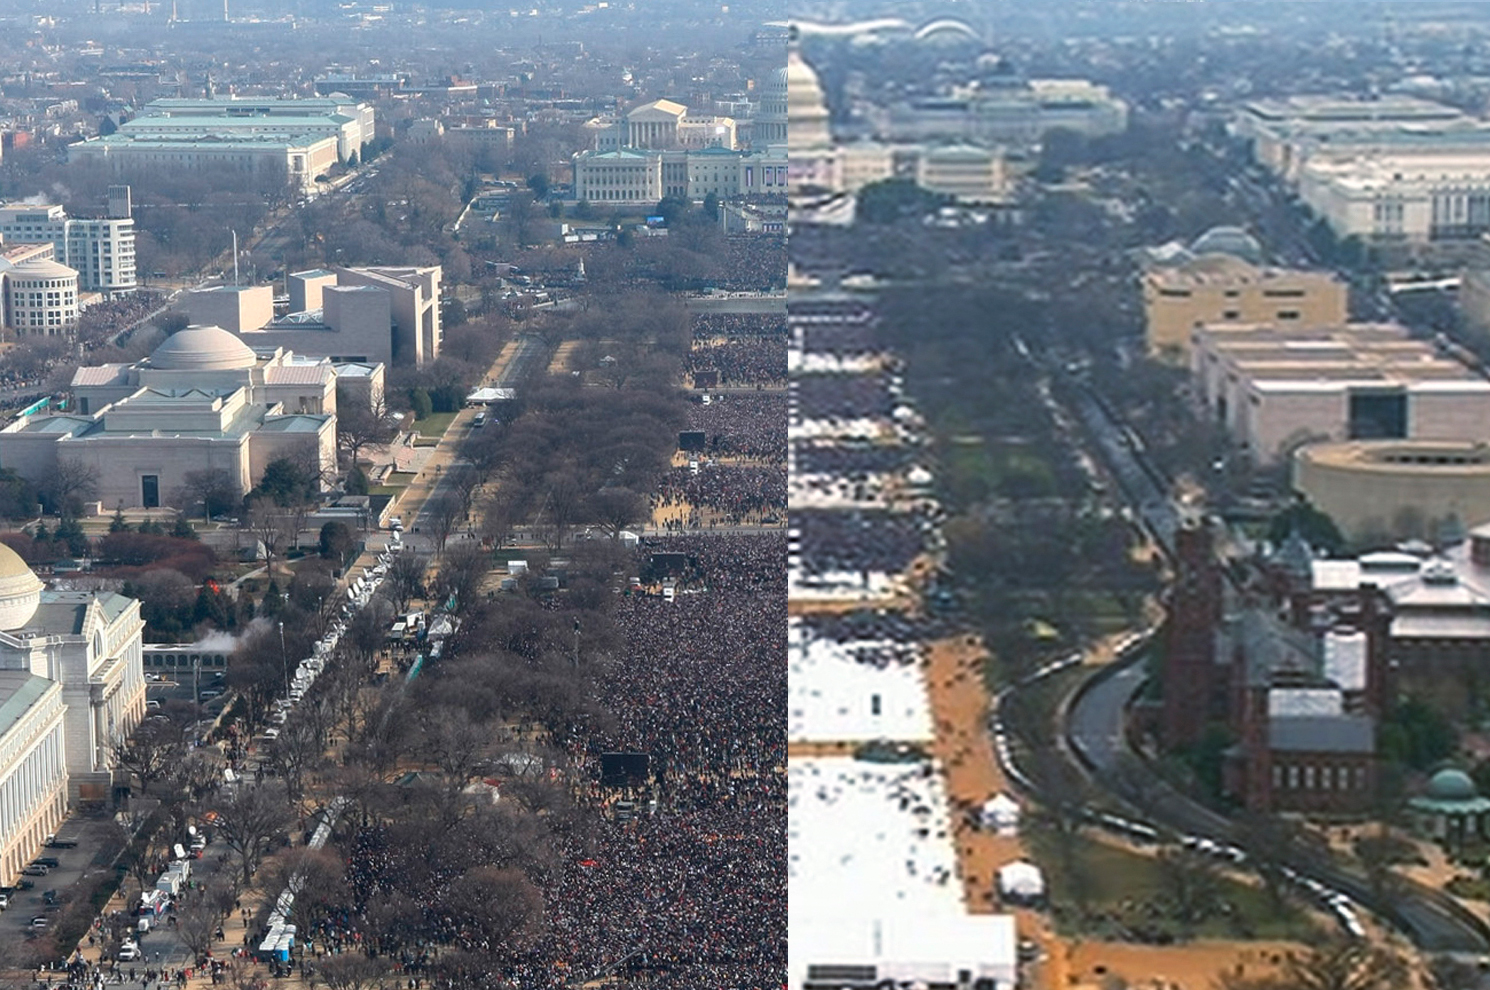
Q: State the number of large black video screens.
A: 4